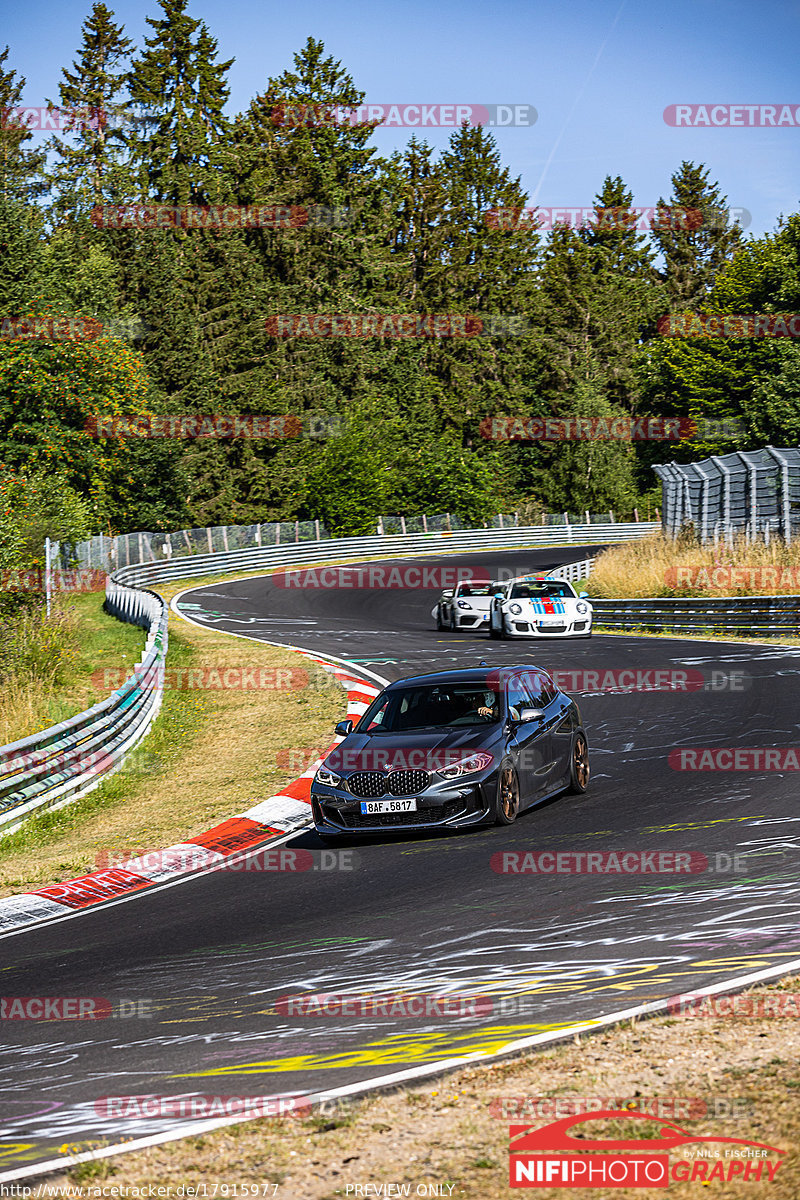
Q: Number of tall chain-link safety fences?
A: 1